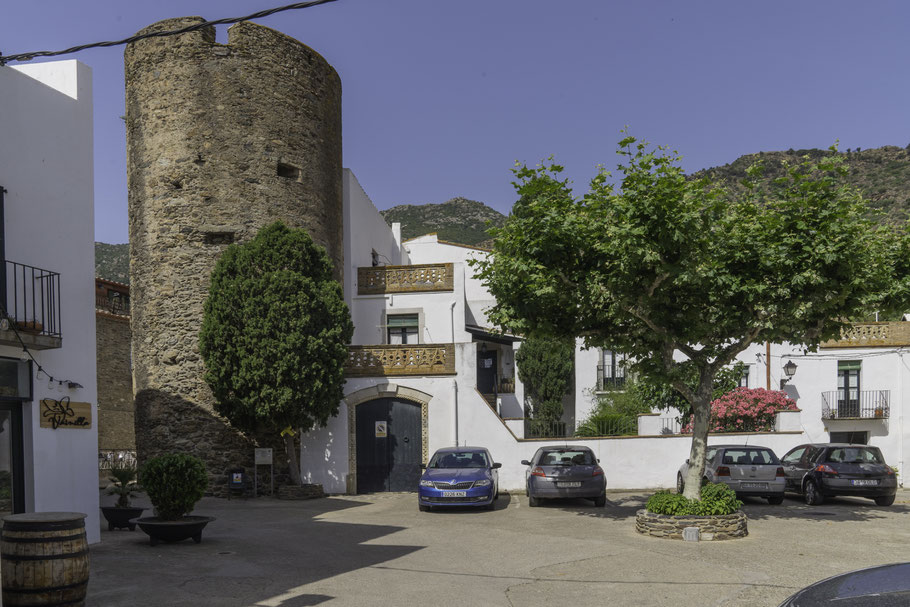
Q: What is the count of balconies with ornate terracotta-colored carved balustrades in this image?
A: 3